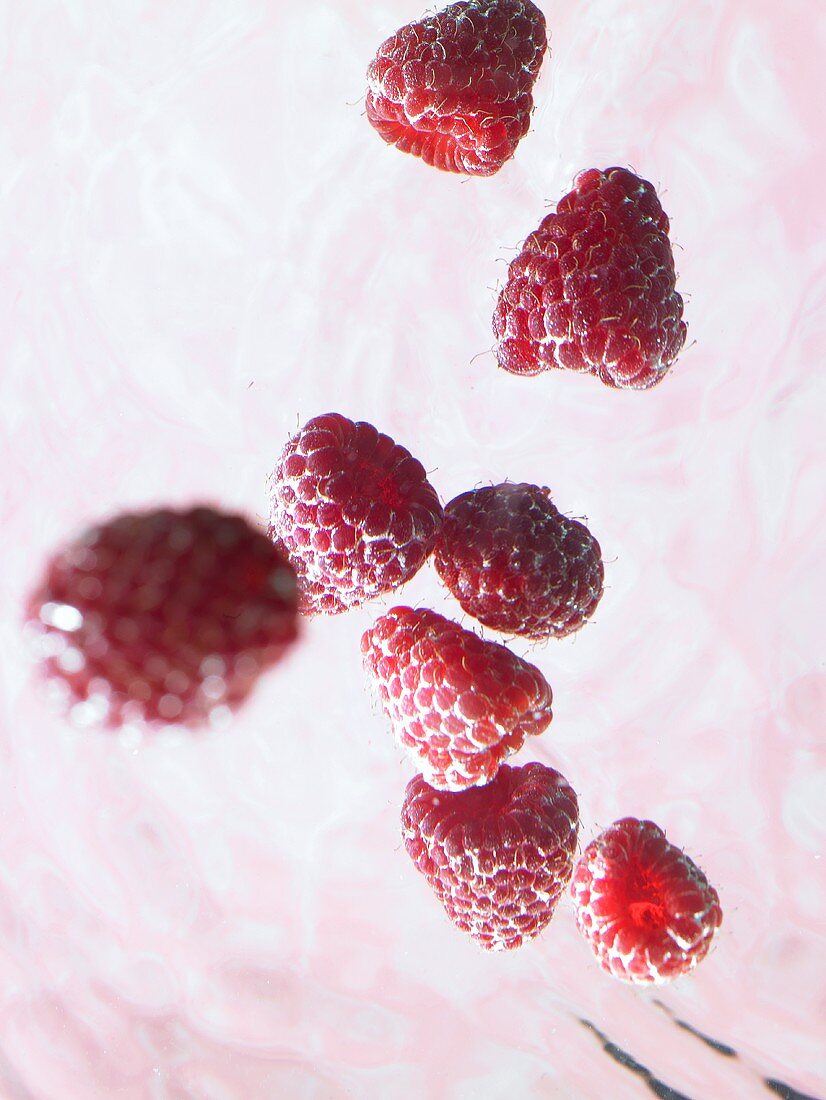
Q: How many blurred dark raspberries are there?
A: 1